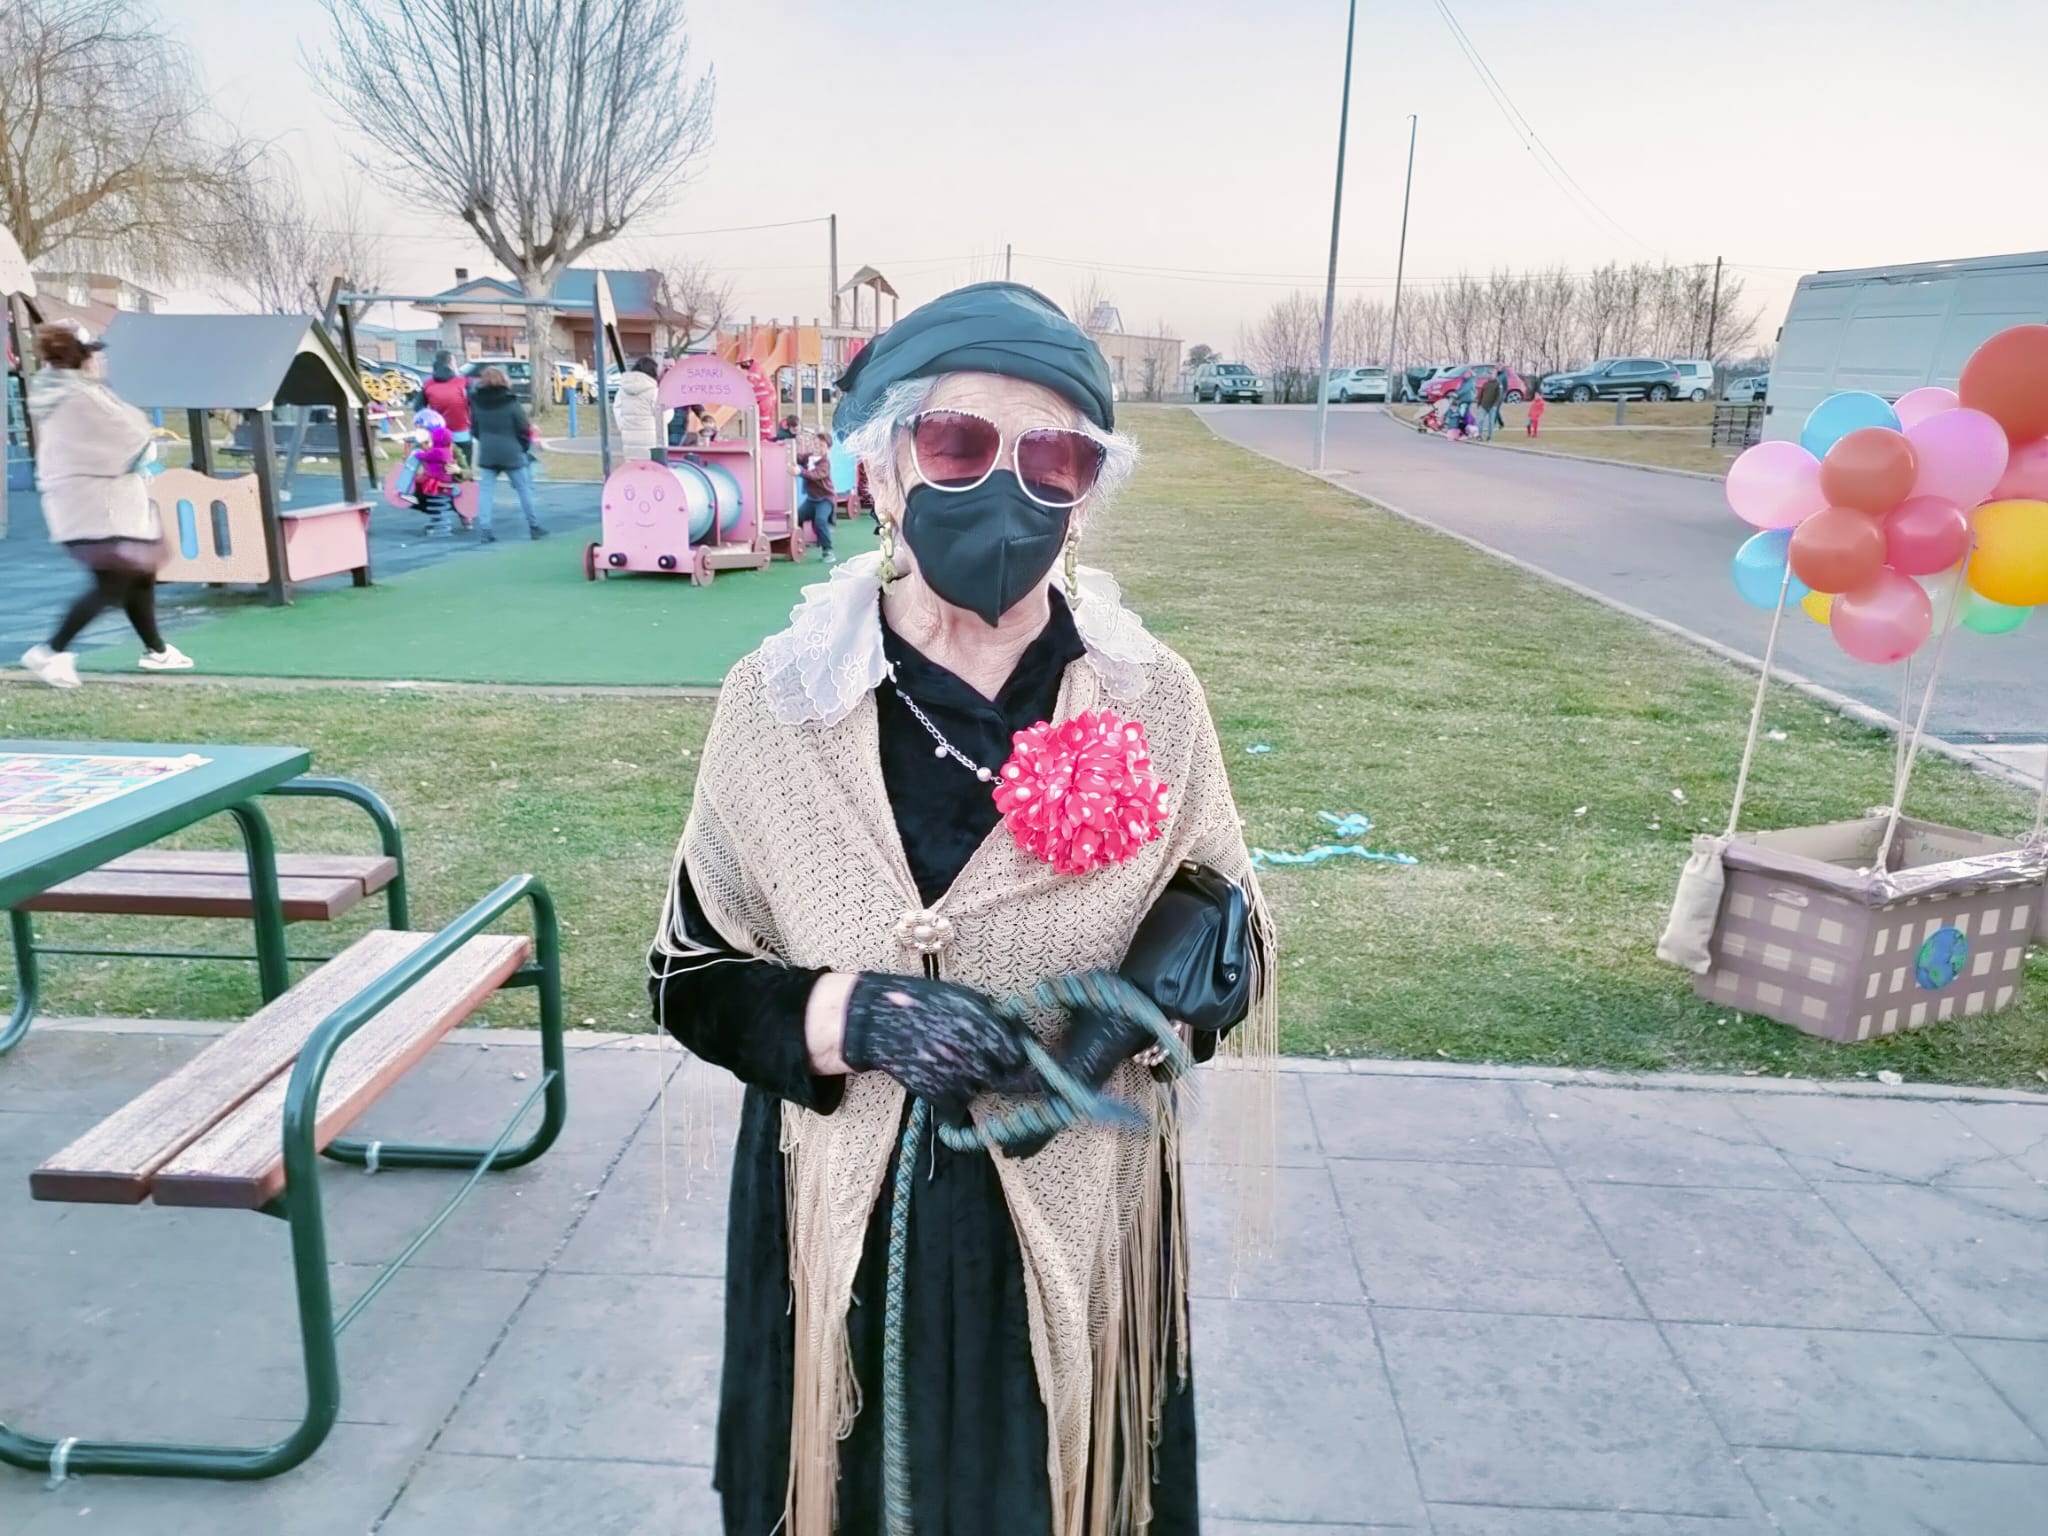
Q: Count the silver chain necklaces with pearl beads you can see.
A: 1